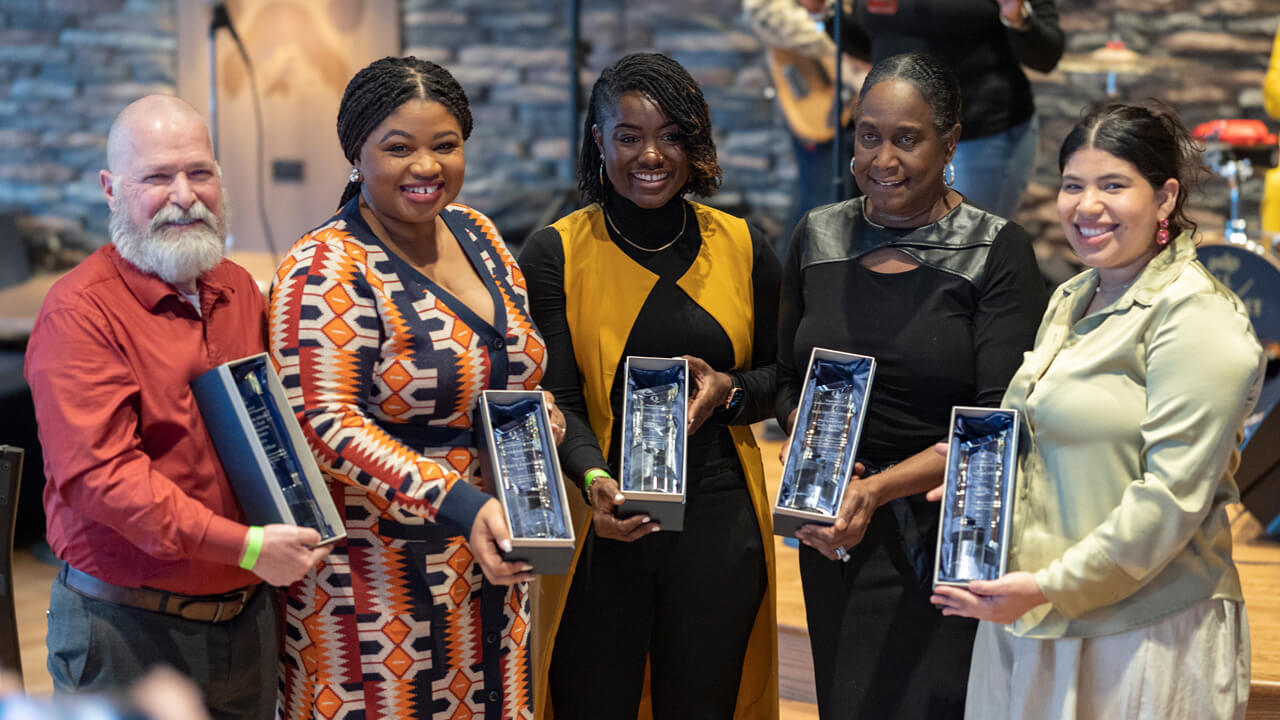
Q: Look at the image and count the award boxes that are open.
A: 5